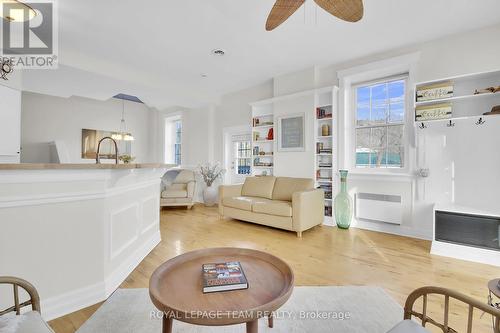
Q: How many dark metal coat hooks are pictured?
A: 3